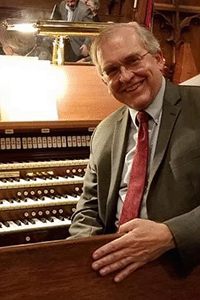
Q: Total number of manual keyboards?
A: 4